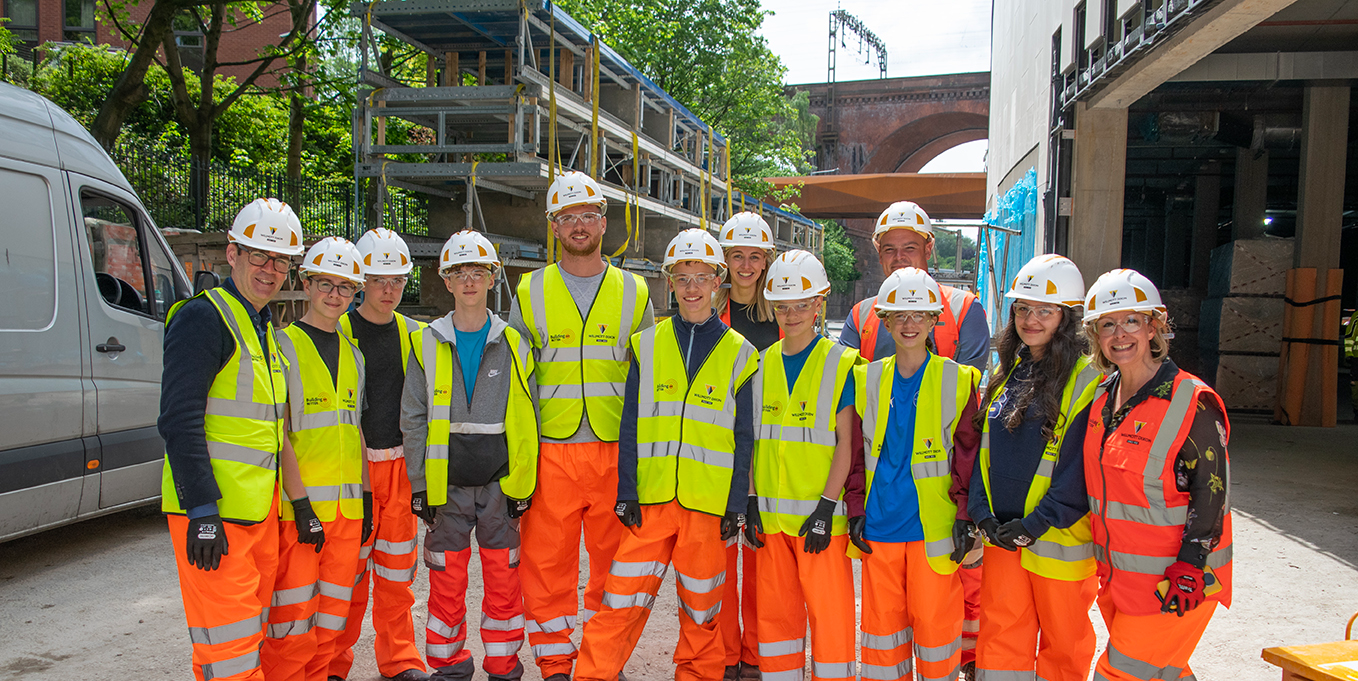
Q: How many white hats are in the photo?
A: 12